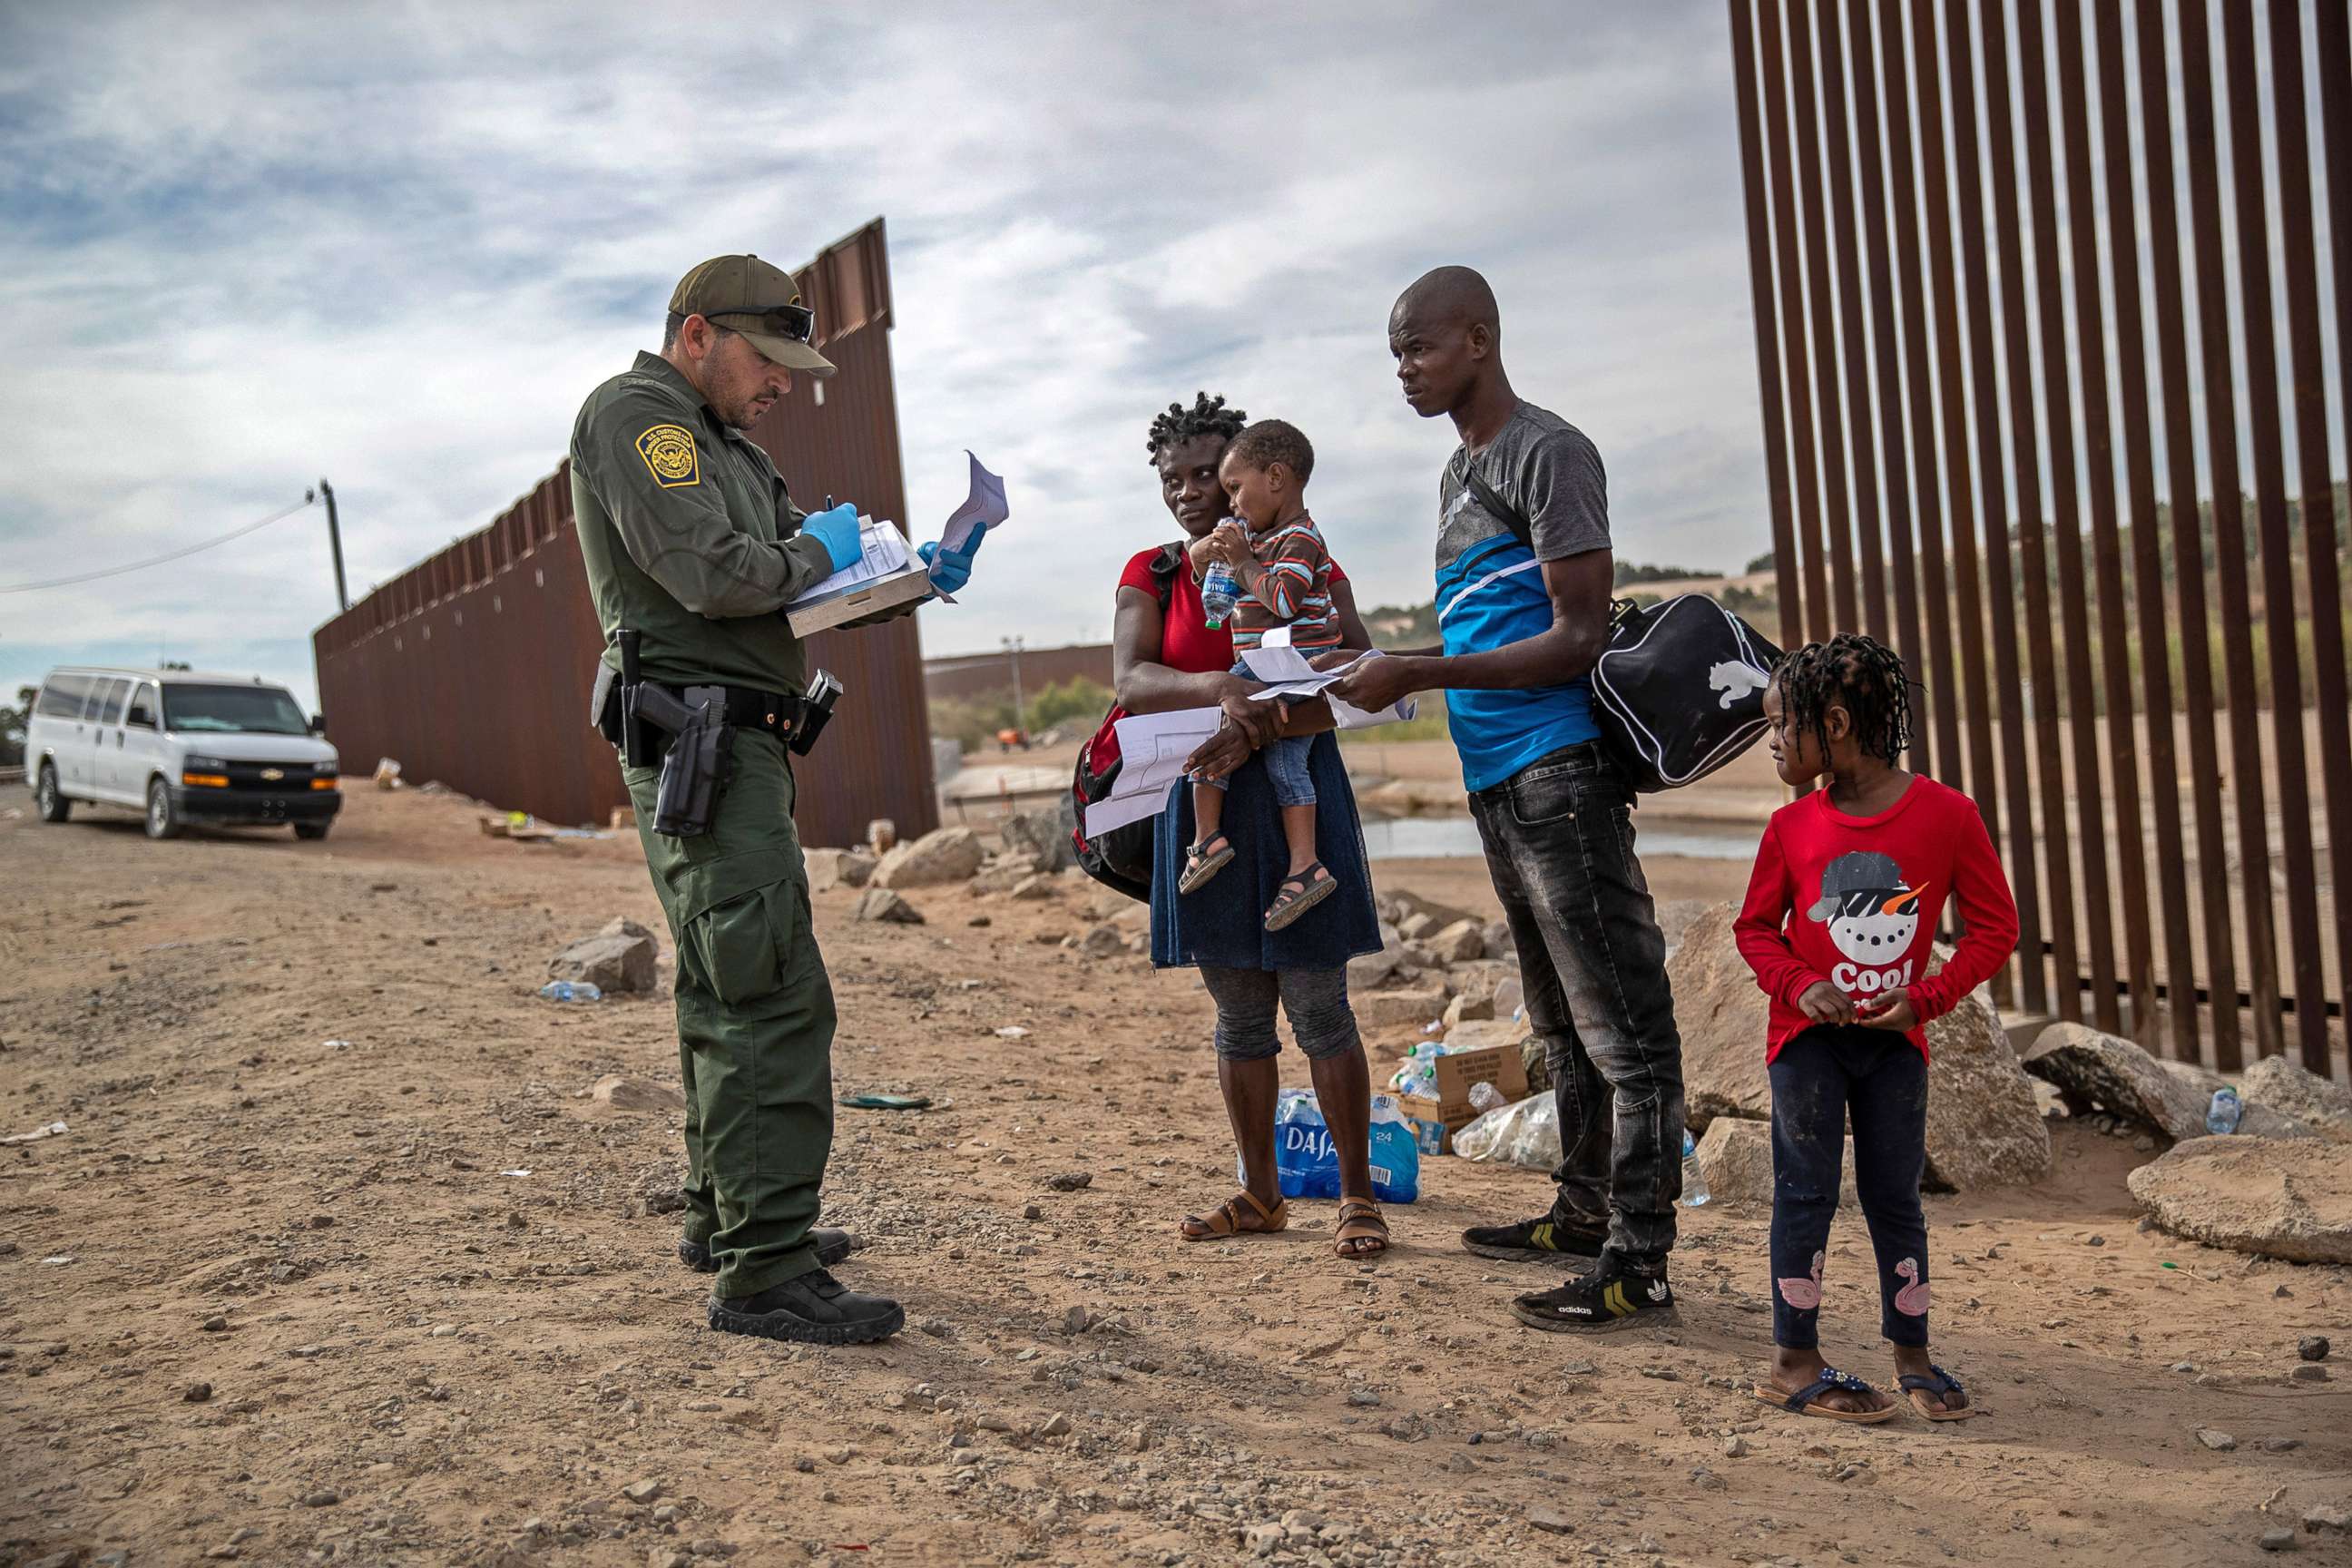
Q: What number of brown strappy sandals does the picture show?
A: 2